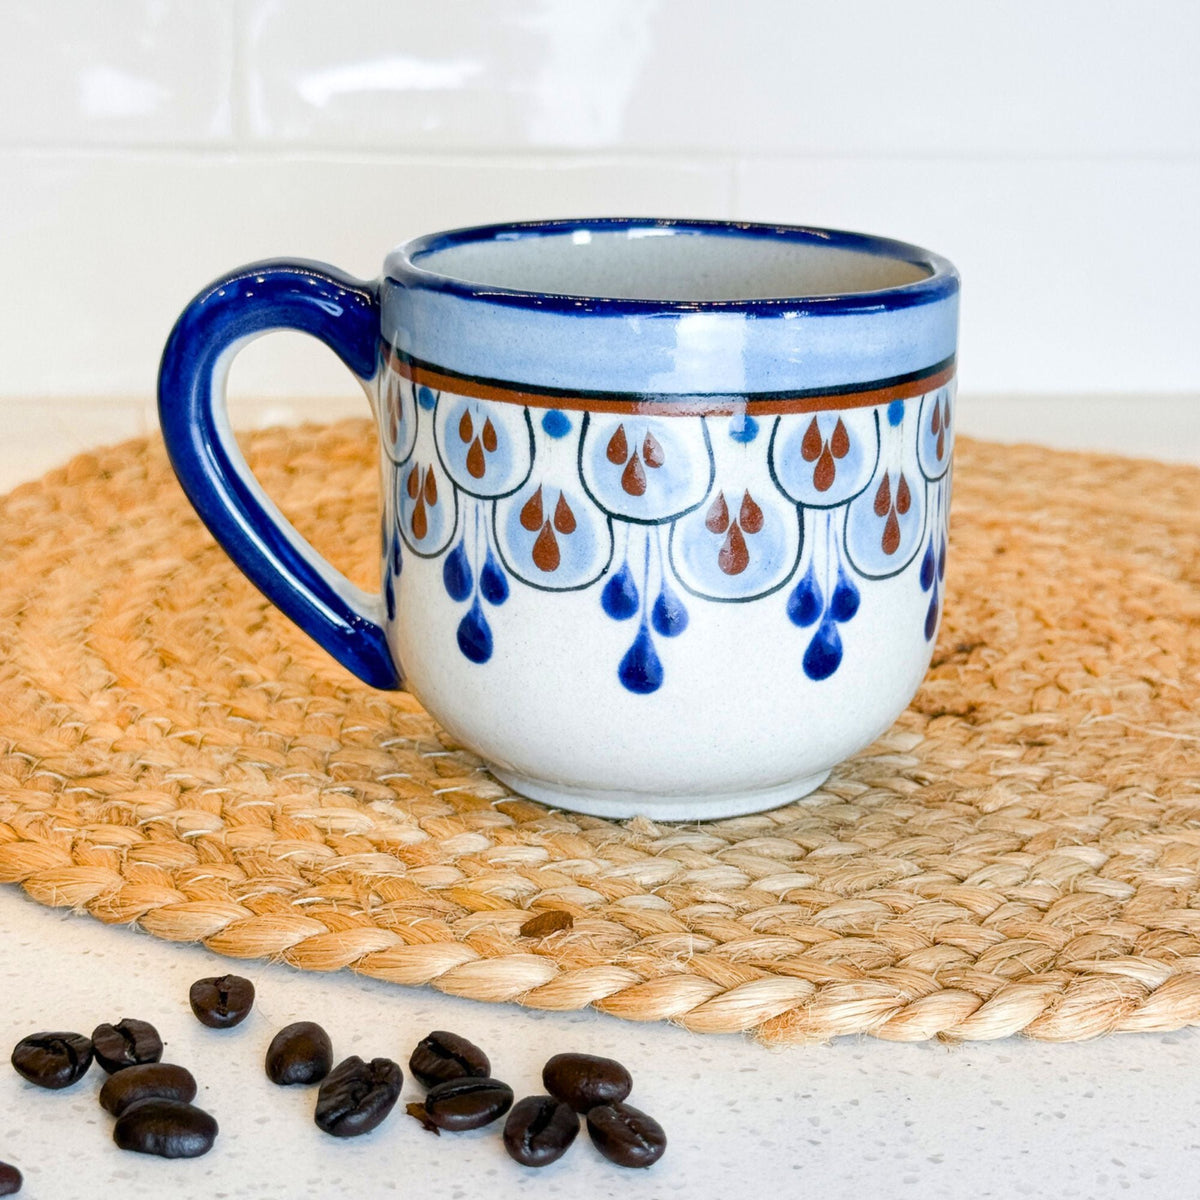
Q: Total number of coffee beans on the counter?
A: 13